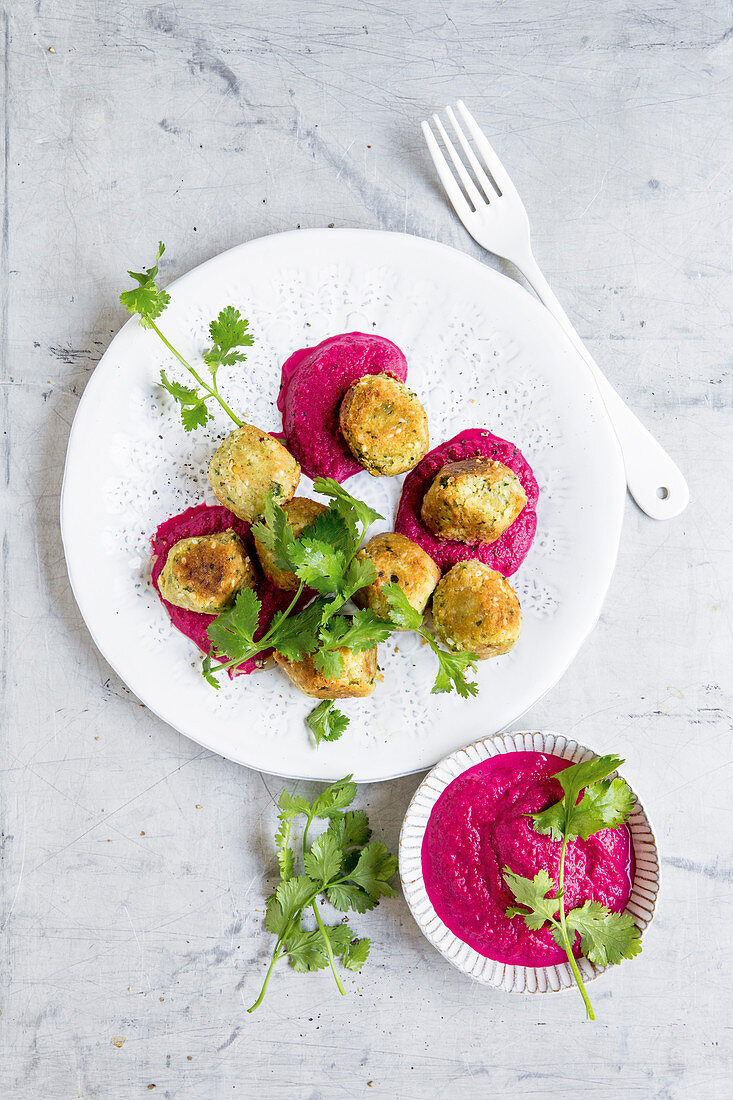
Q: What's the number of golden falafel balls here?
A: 8